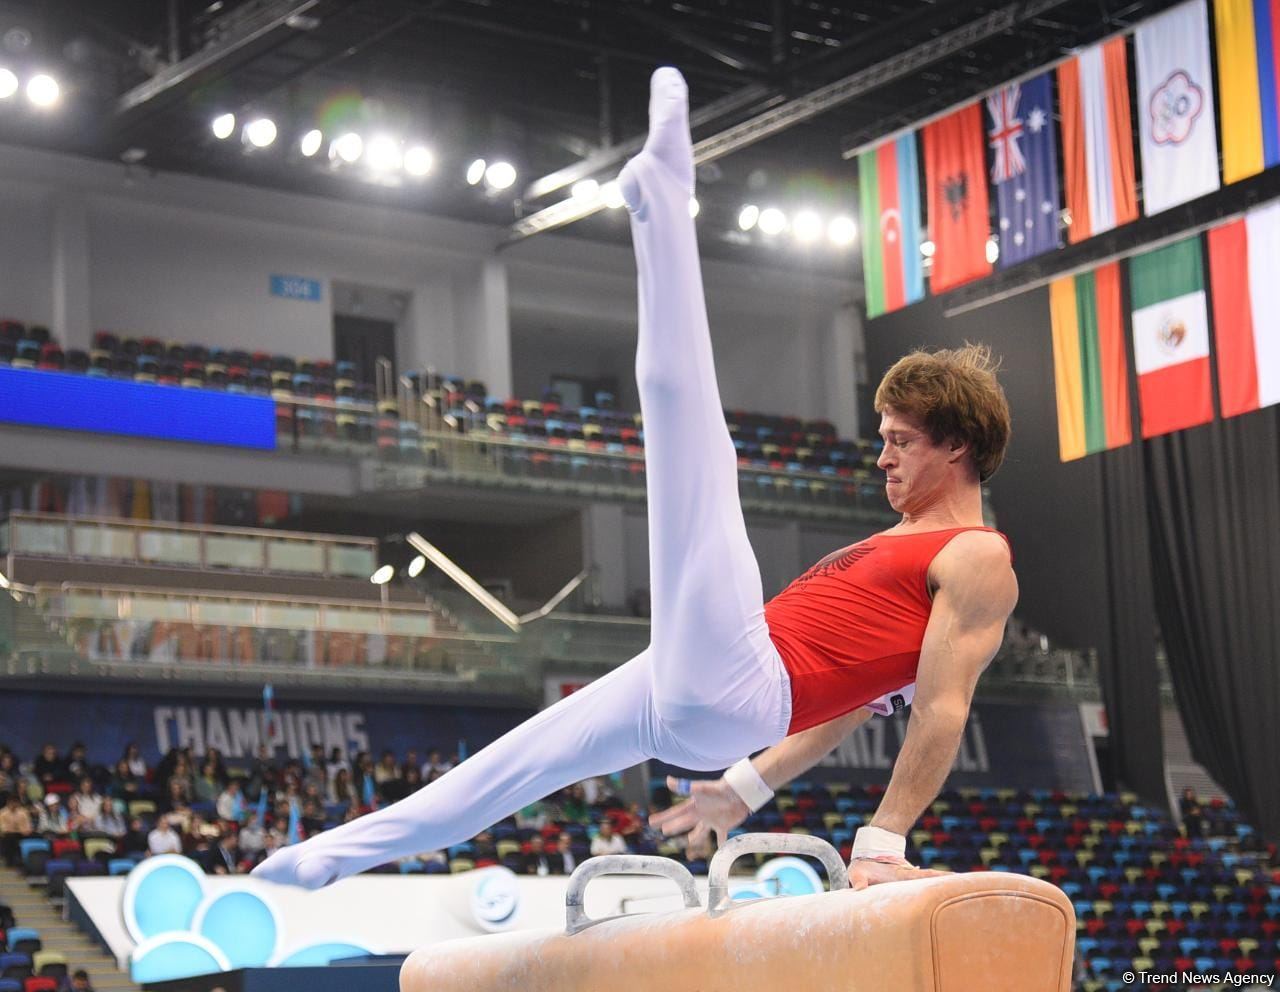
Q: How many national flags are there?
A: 9